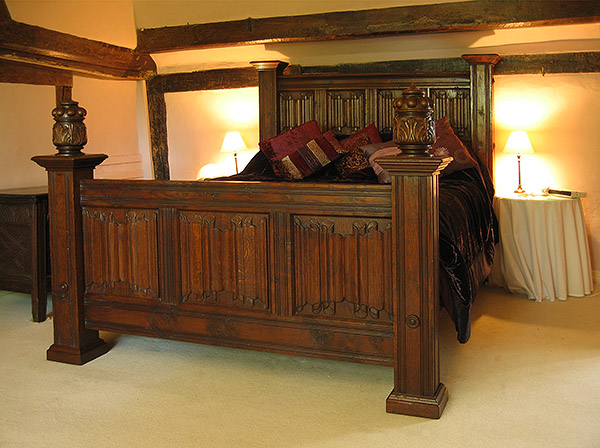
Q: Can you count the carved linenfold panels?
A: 7